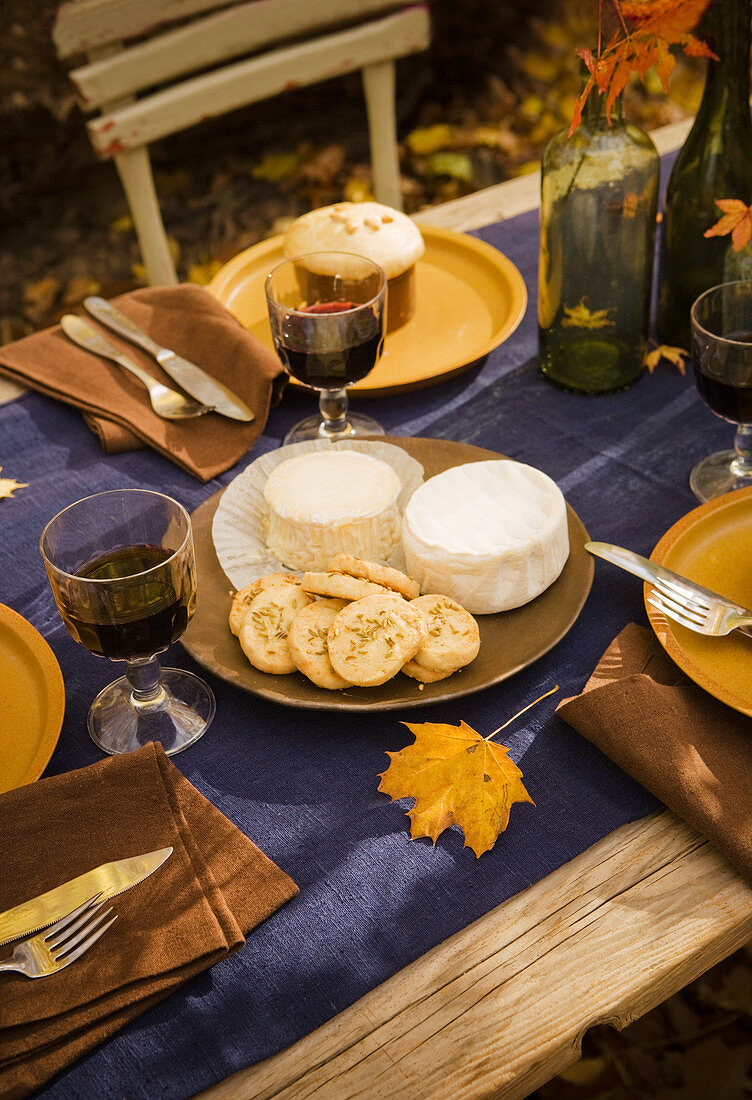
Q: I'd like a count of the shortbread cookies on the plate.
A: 8